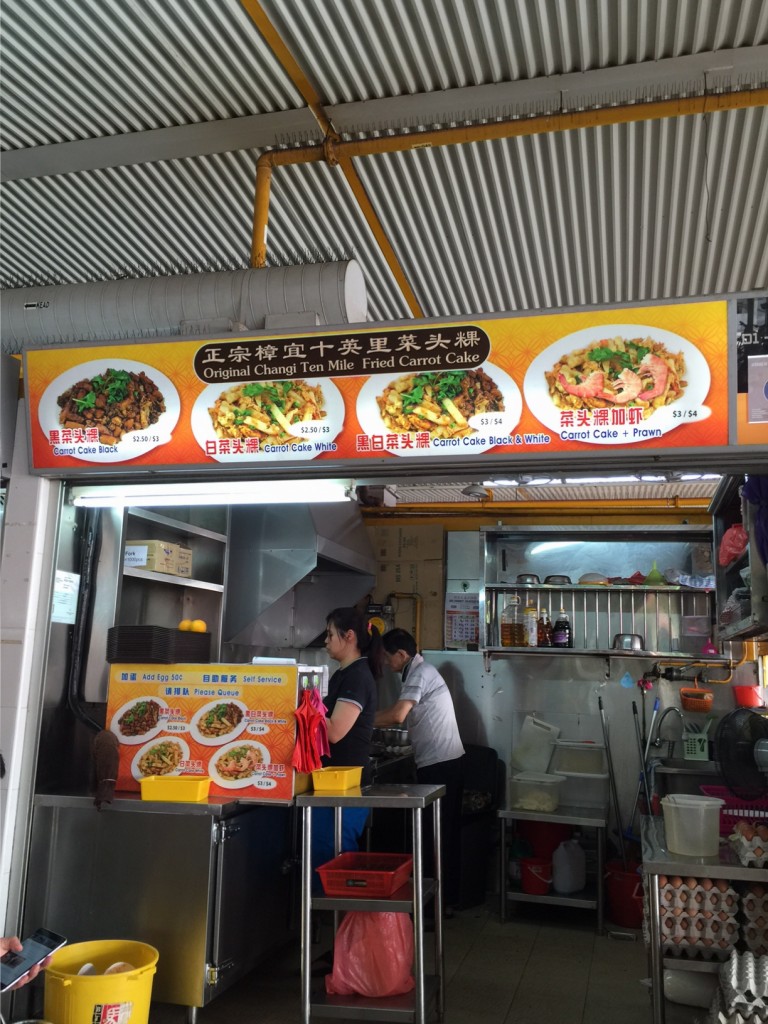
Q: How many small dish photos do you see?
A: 4